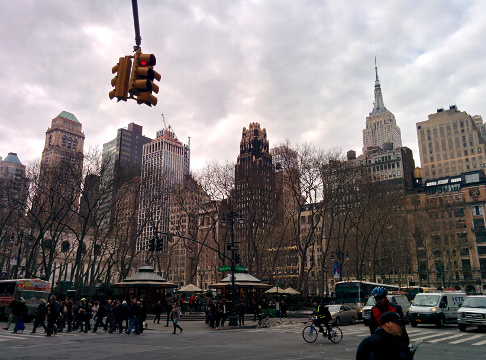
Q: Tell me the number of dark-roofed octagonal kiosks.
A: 2